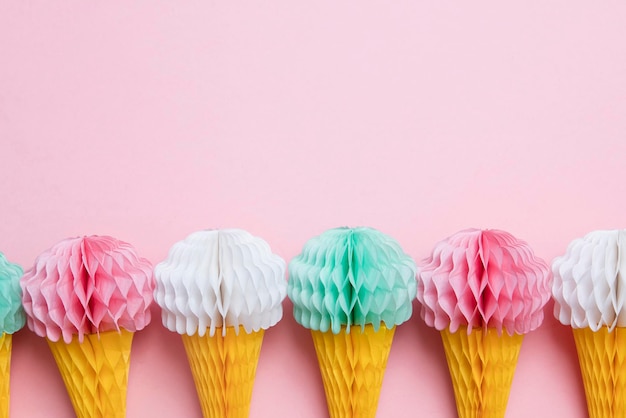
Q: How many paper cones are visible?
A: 6